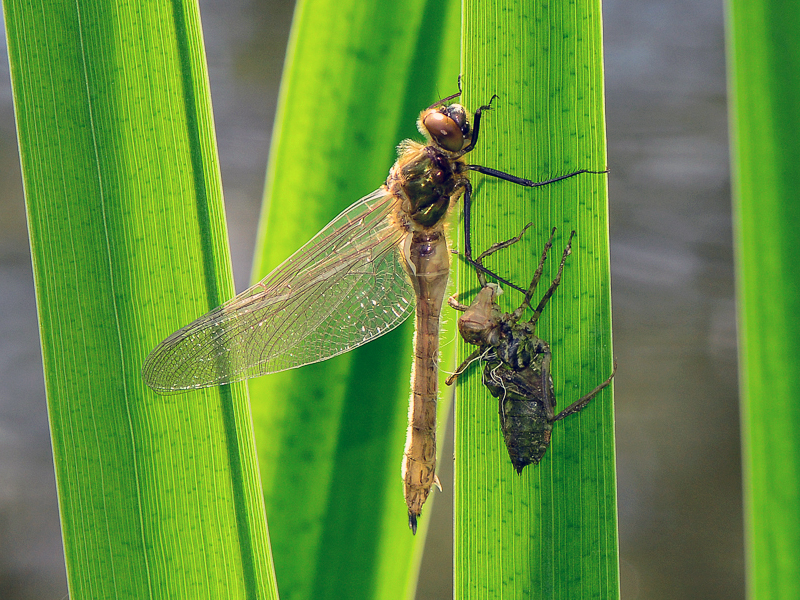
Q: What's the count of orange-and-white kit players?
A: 0